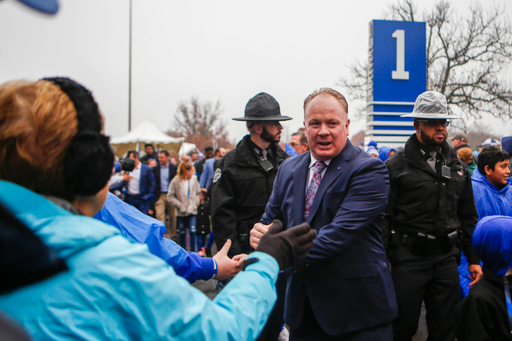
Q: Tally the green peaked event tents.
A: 0